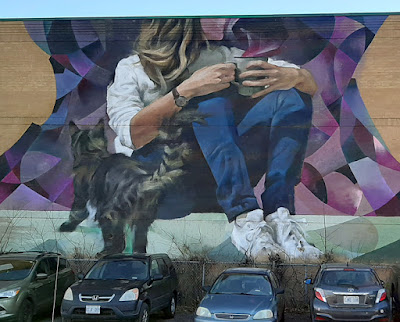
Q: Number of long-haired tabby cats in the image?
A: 1